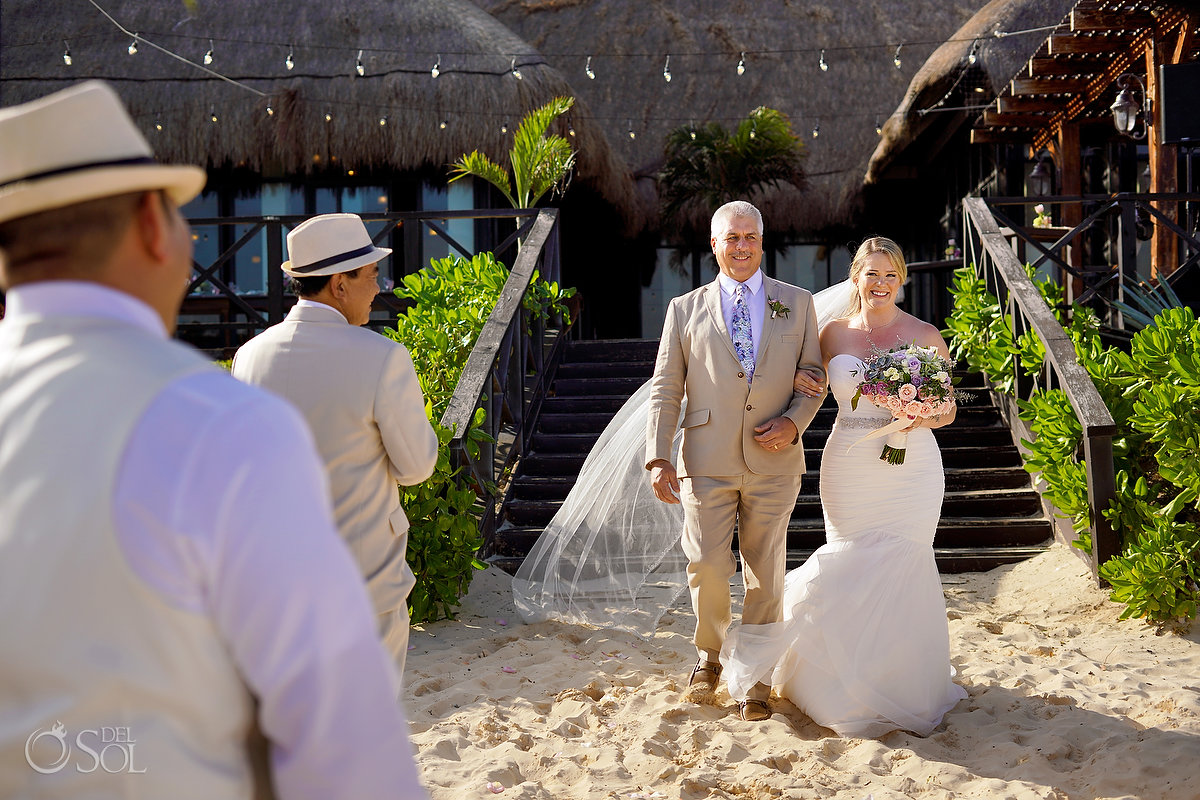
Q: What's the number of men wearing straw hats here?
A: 2